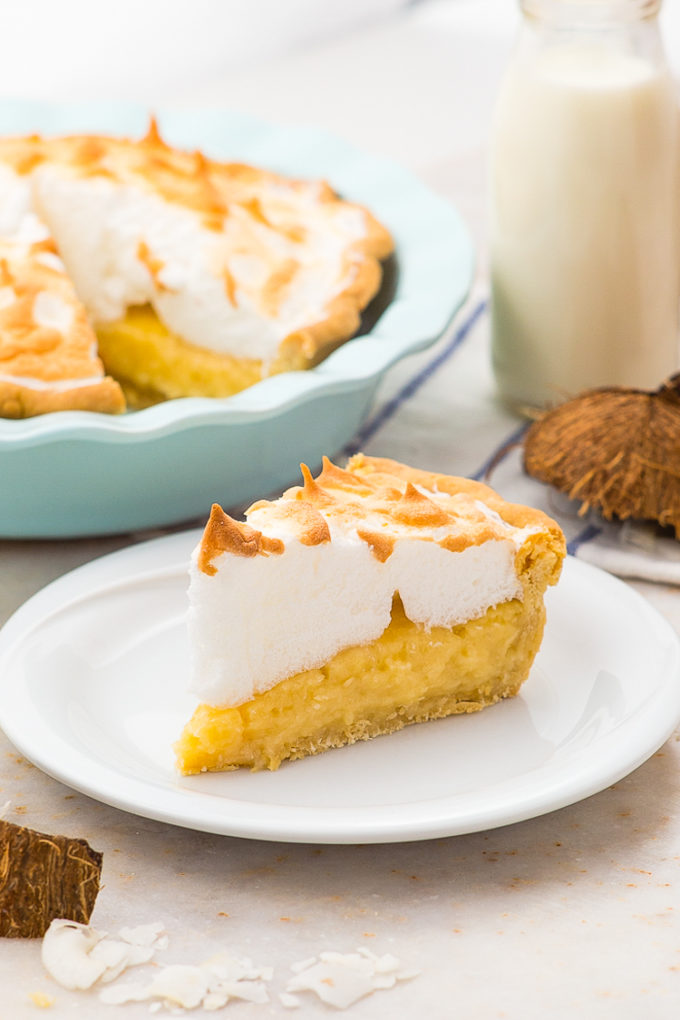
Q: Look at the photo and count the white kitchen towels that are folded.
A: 1